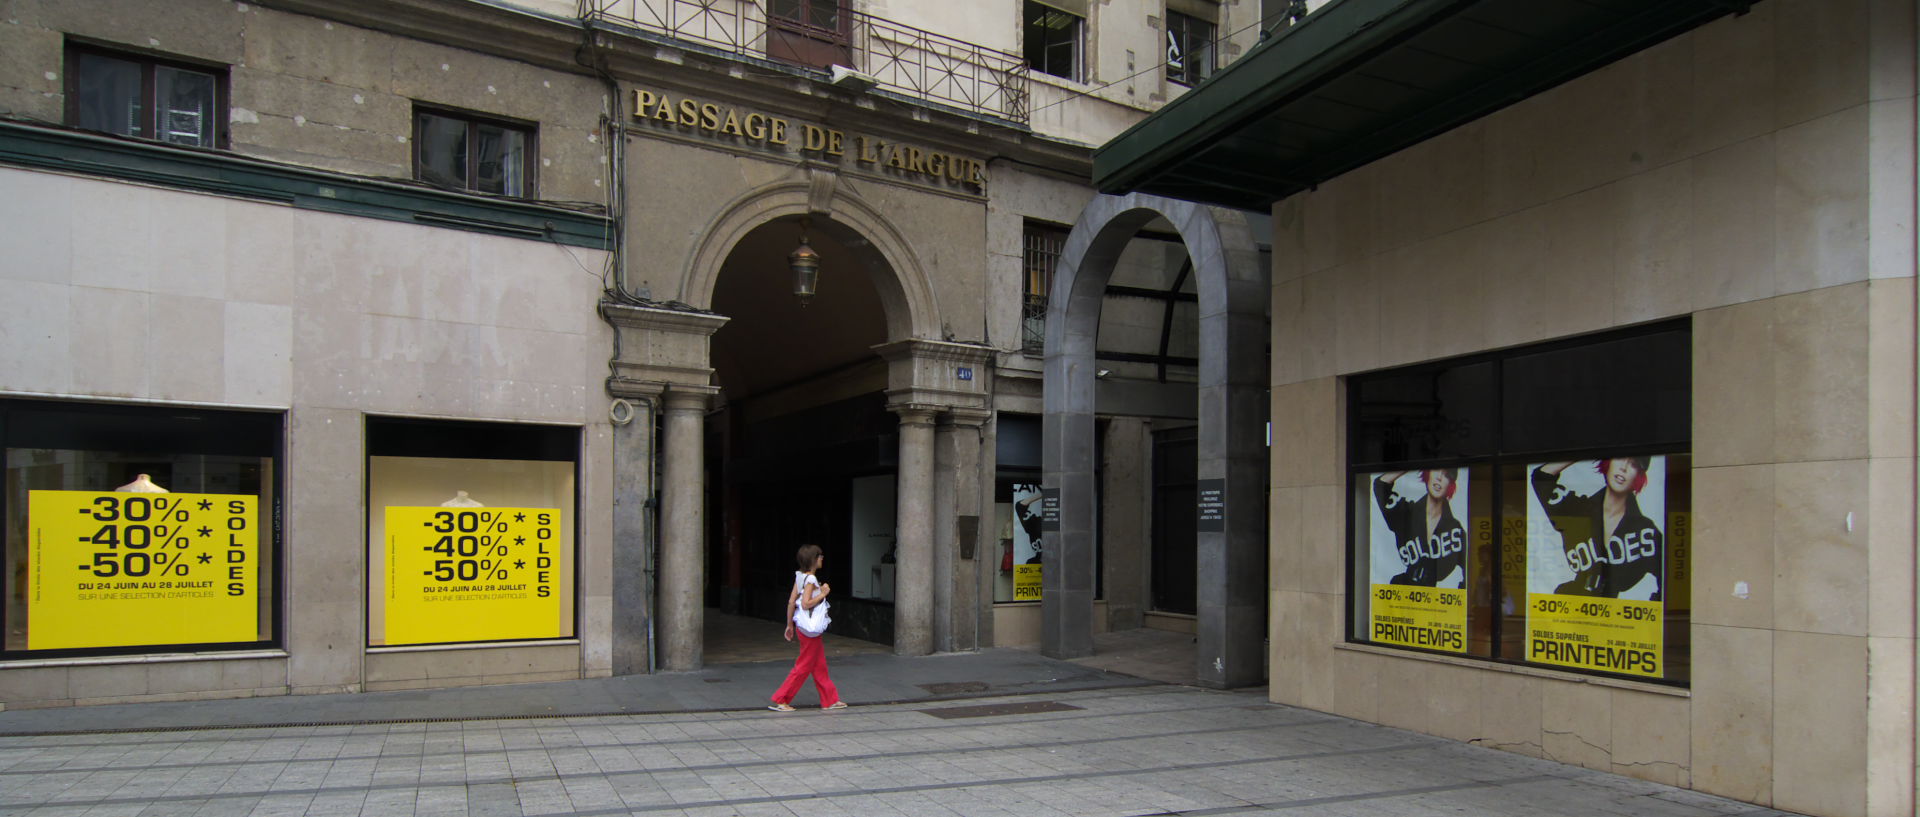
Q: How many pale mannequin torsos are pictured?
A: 2